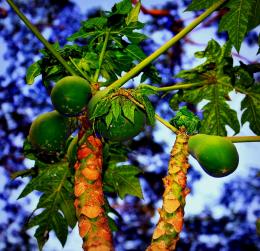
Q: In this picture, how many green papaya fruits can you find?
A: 4